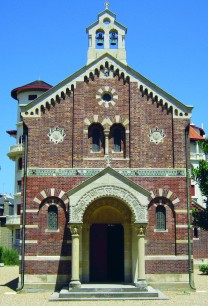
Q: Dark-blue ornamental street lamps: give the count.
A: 0